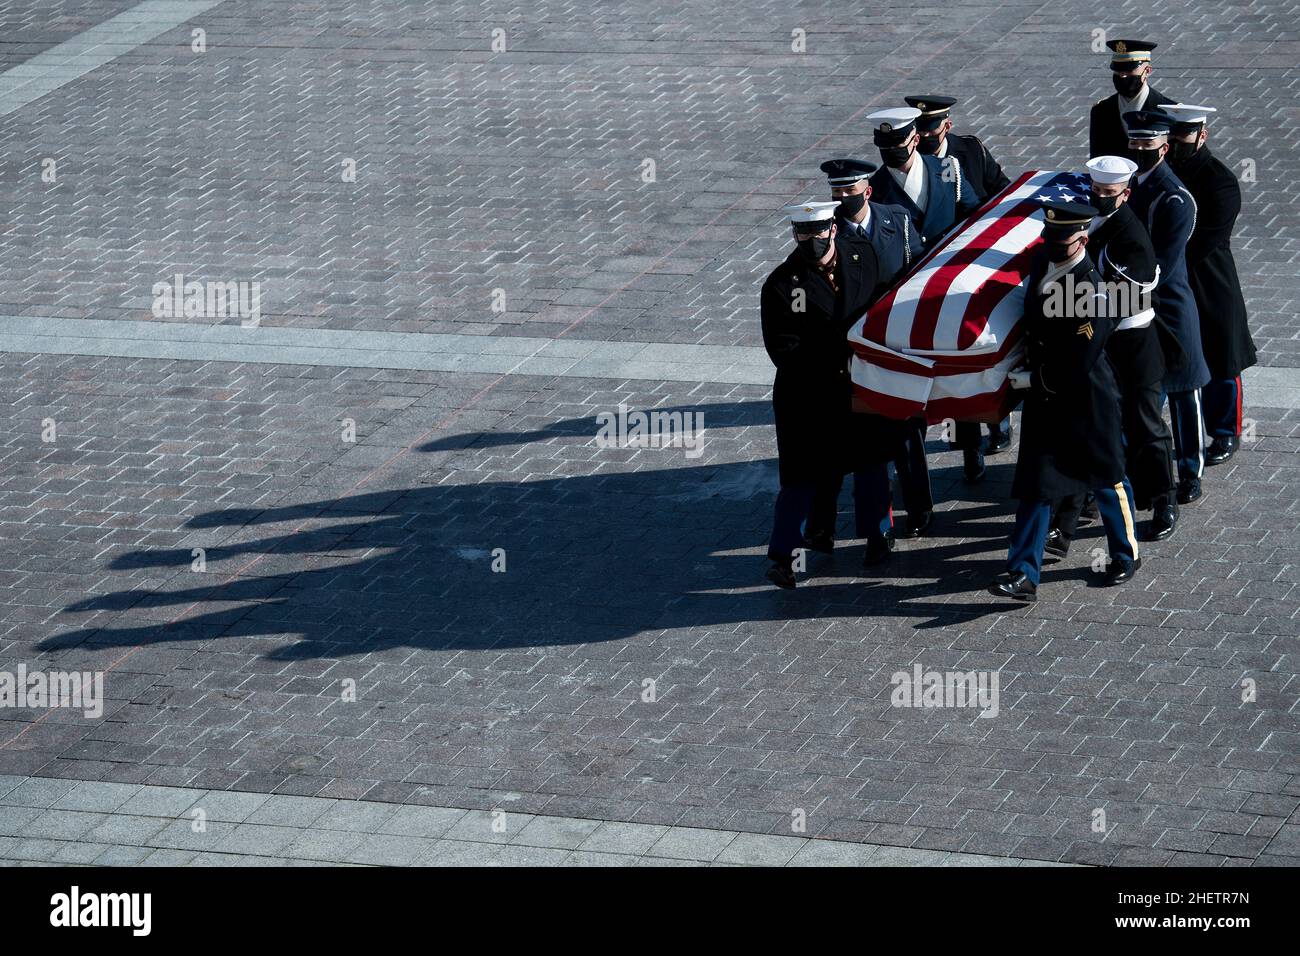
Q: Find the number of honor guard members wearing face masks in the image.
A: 9